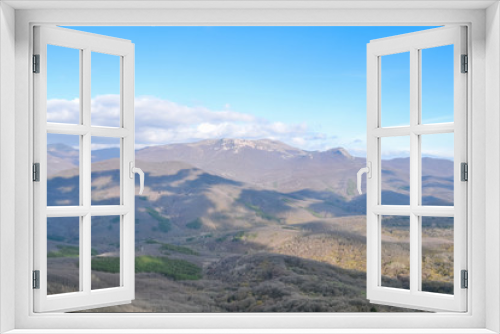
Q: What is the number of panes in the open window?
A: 12